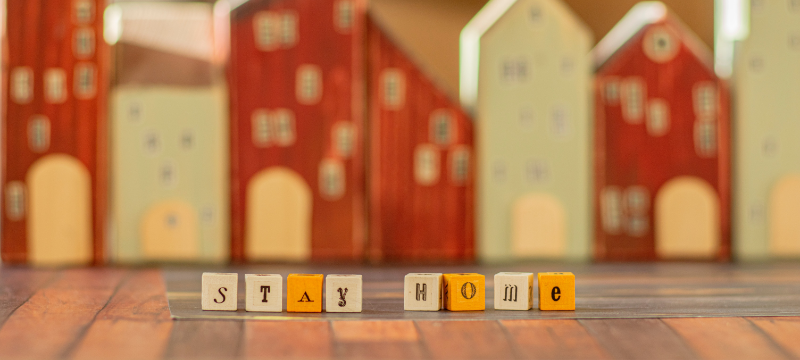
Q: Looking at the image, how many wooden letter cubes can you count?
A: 8